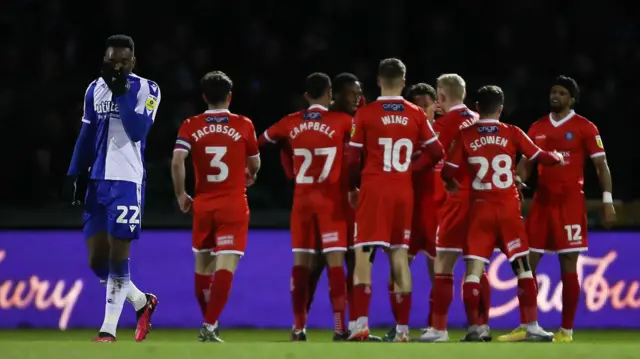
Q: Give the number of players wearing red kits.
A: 8